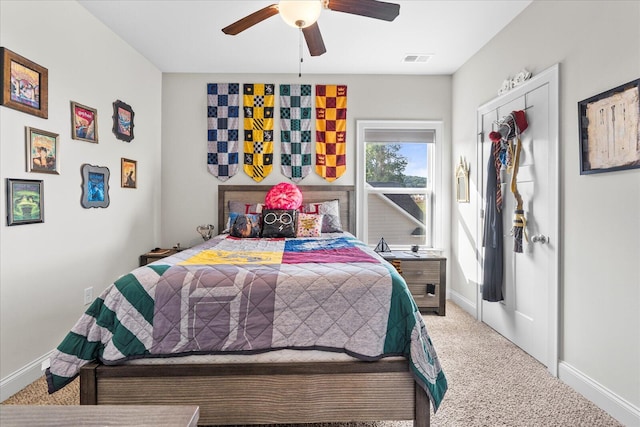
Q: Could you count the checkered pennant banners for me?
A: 4